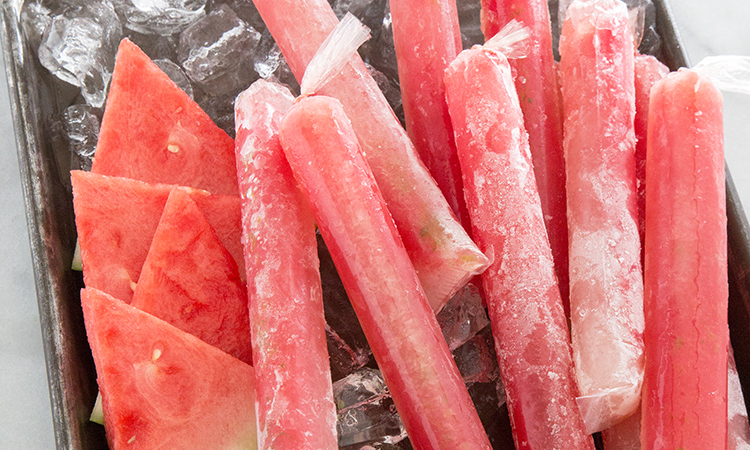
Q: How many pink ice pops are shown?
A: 9